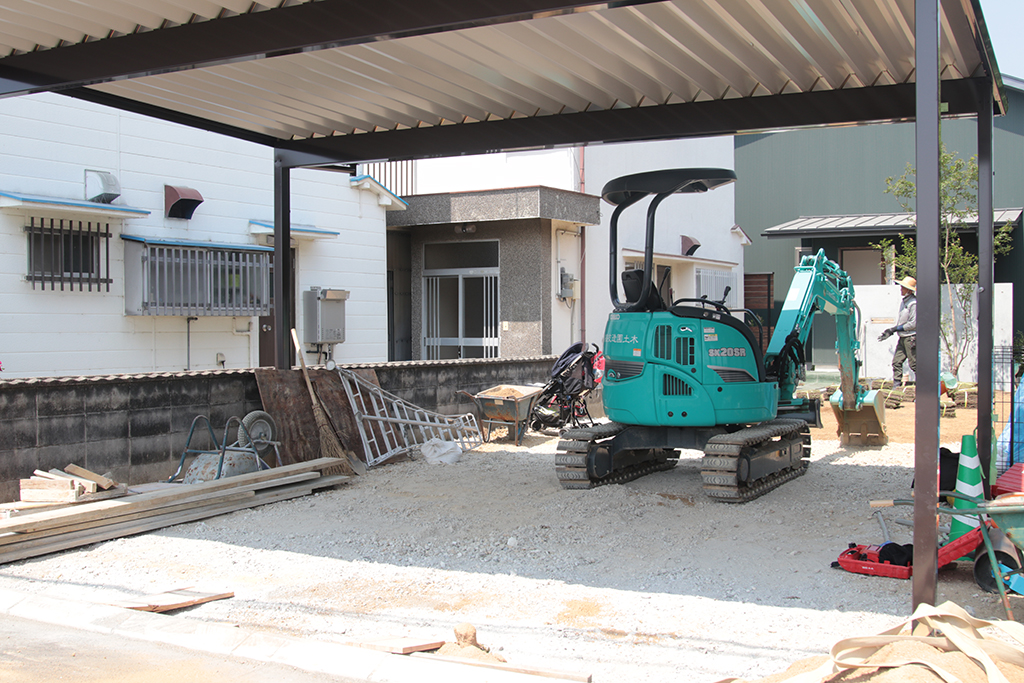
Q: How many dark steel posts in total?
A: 3